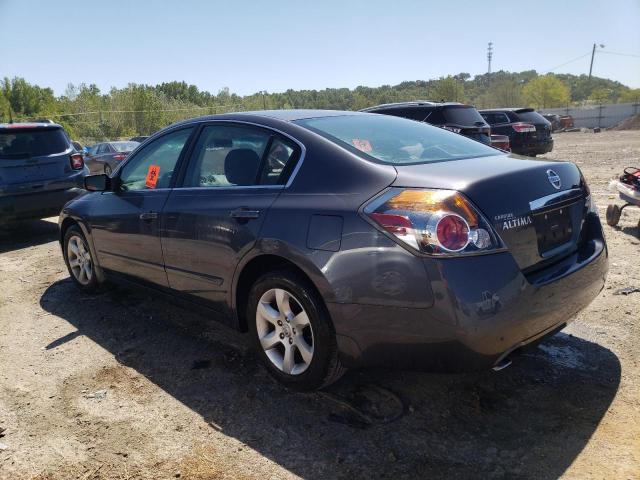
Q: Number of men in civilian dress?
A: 0